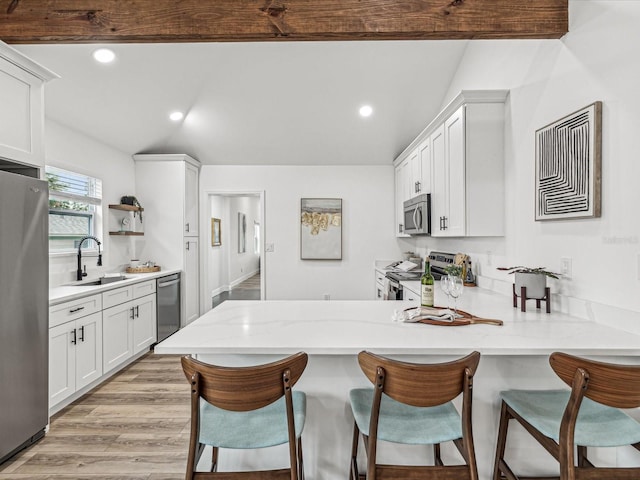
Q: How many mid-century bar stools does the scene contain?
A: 3